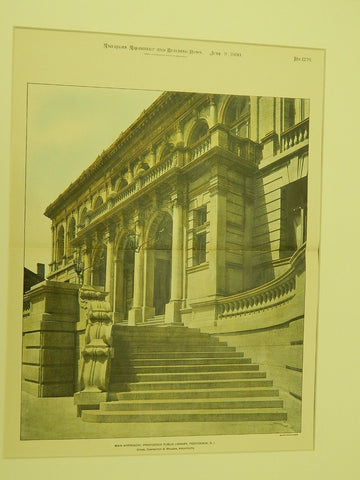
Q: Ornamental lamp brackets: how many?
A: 2